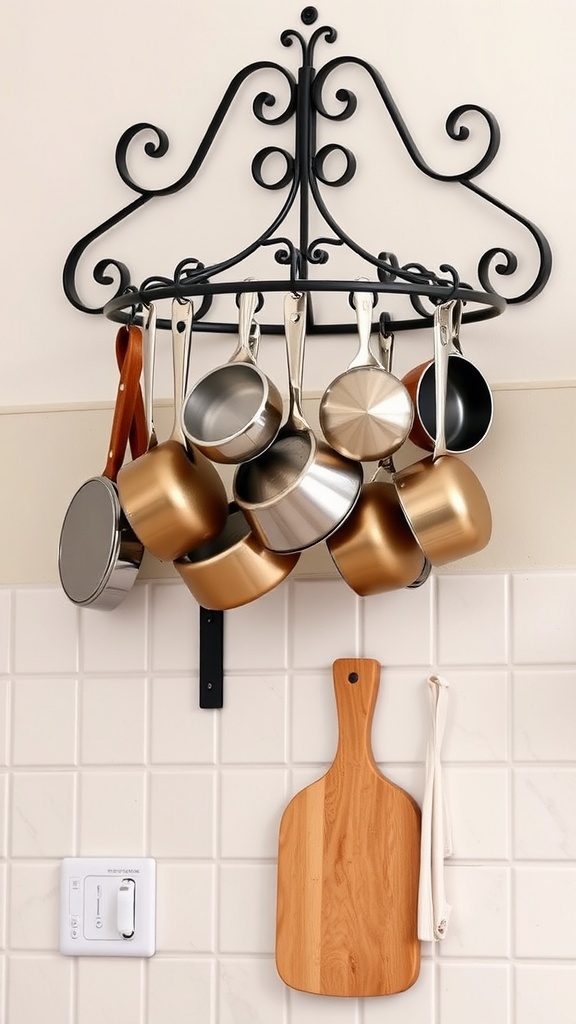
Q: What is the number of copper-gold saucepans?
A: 4